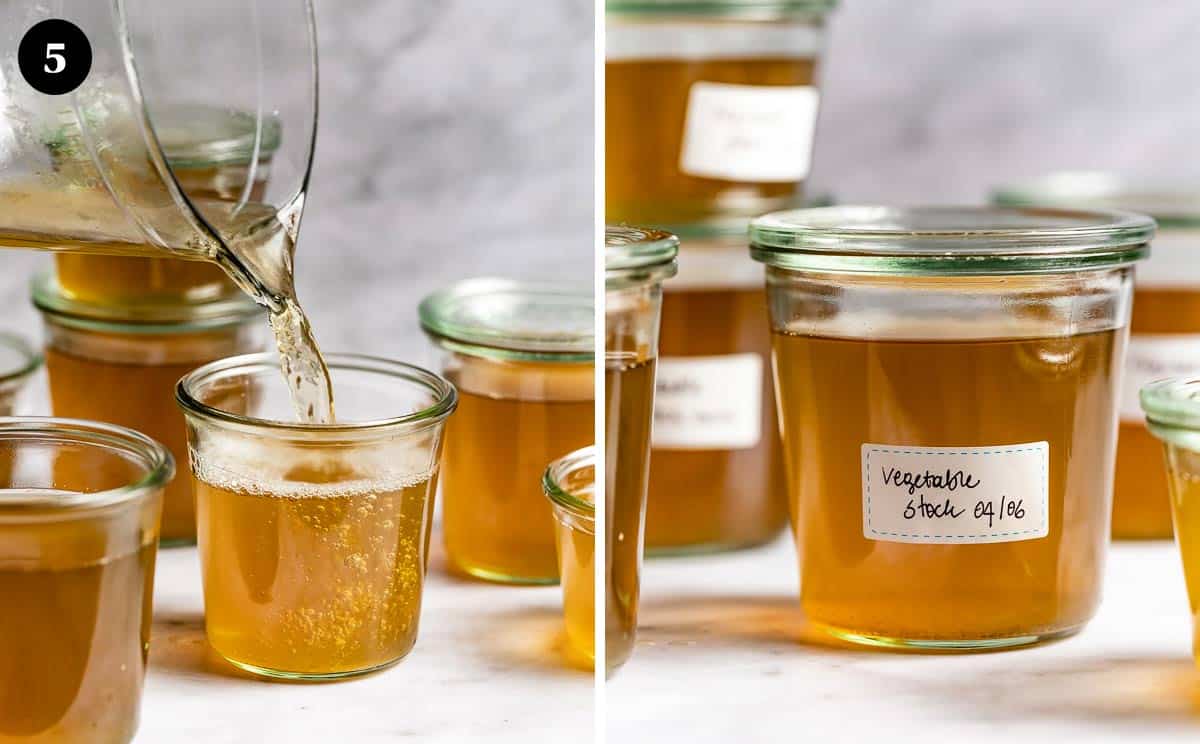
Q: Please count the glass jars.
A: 13